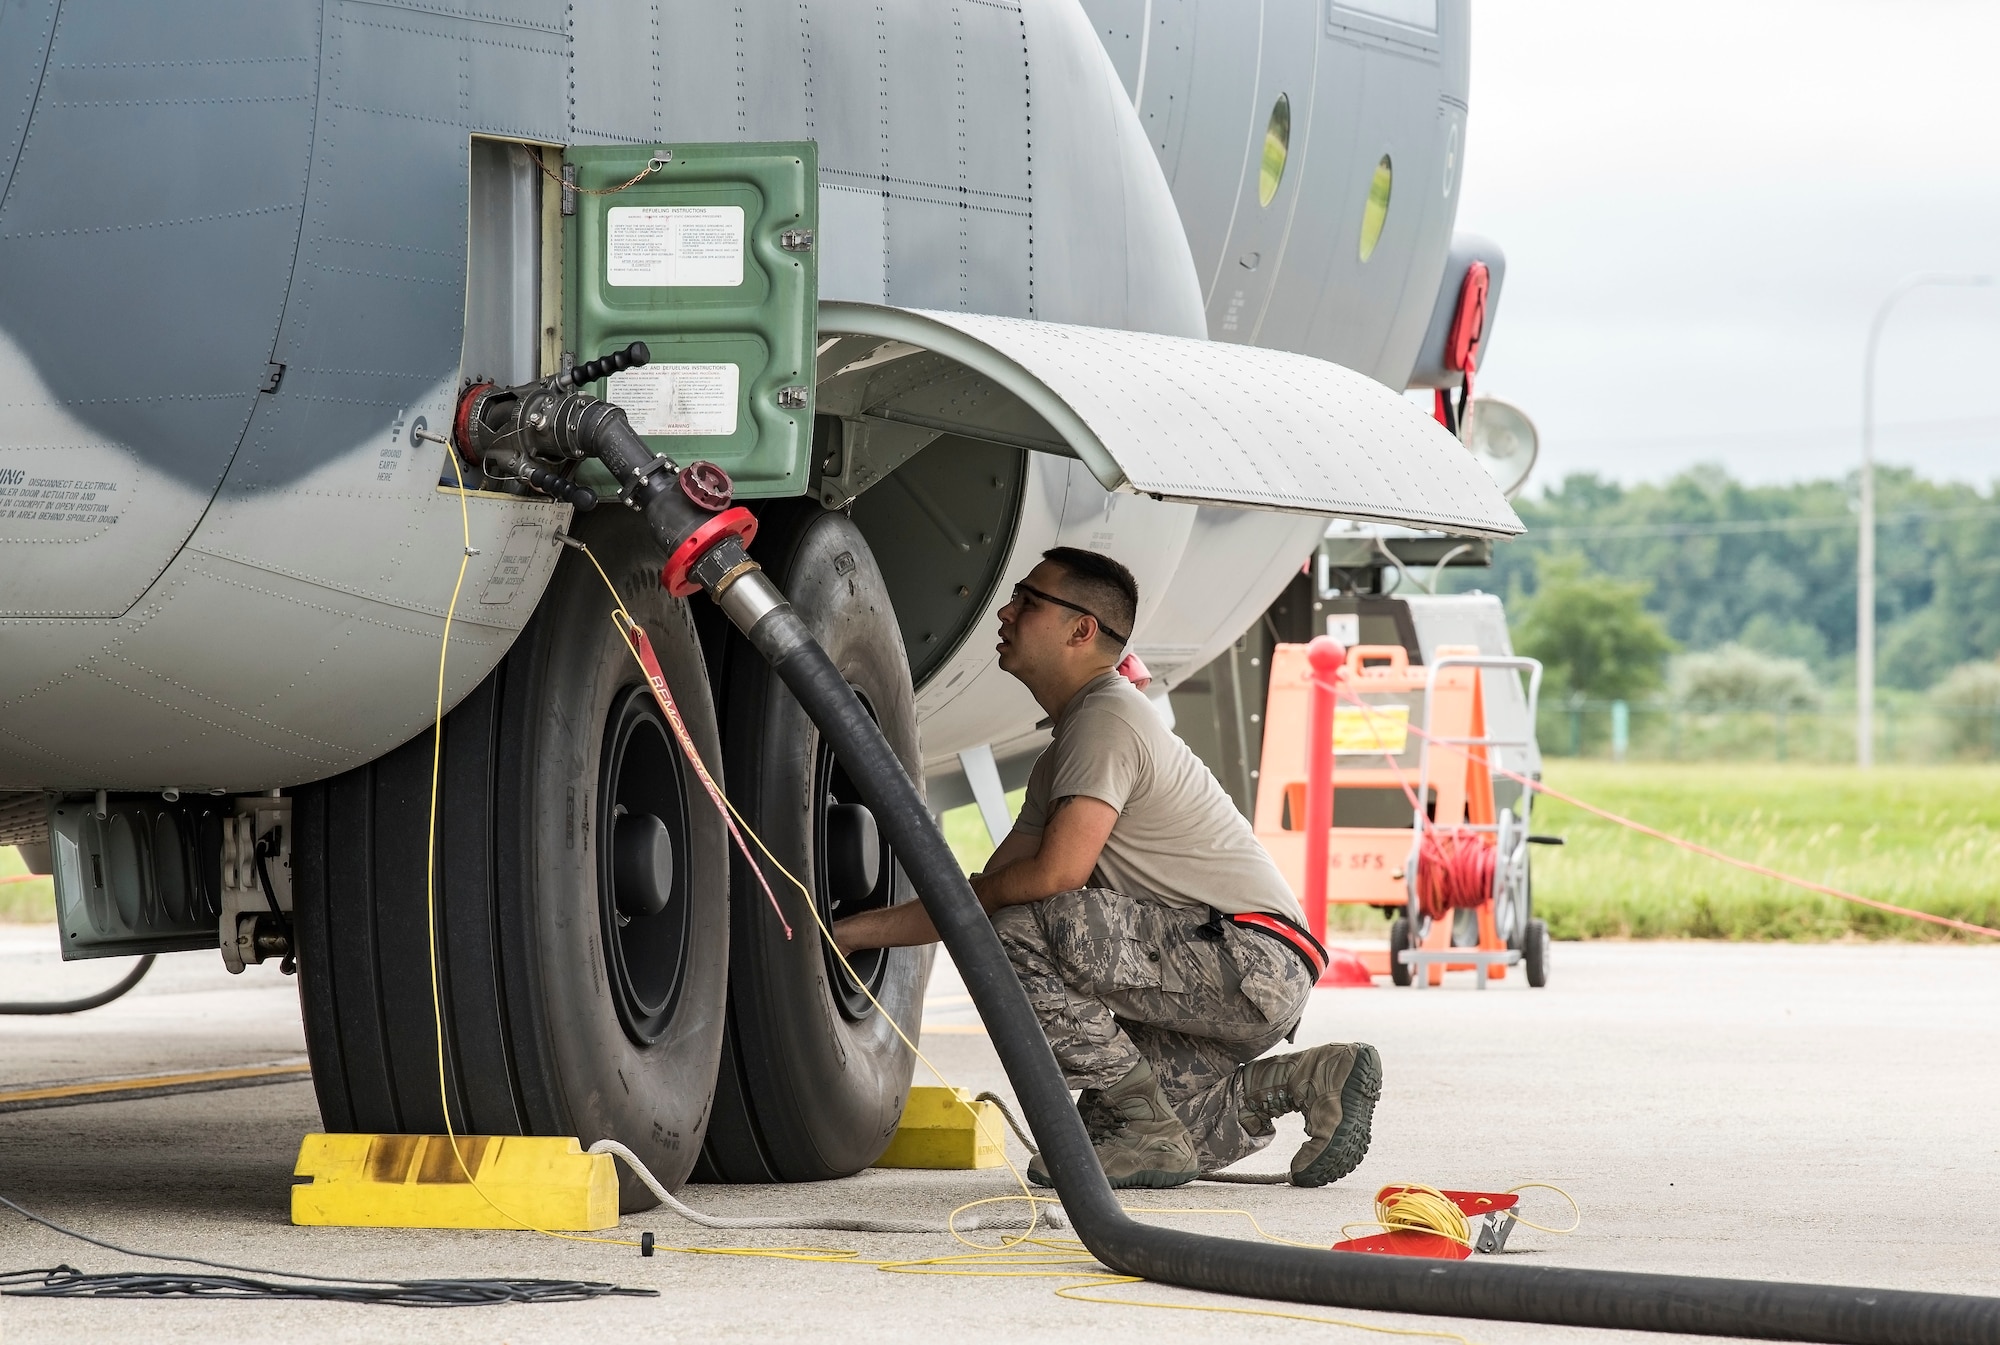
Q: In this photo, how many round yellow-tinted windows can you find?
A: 2